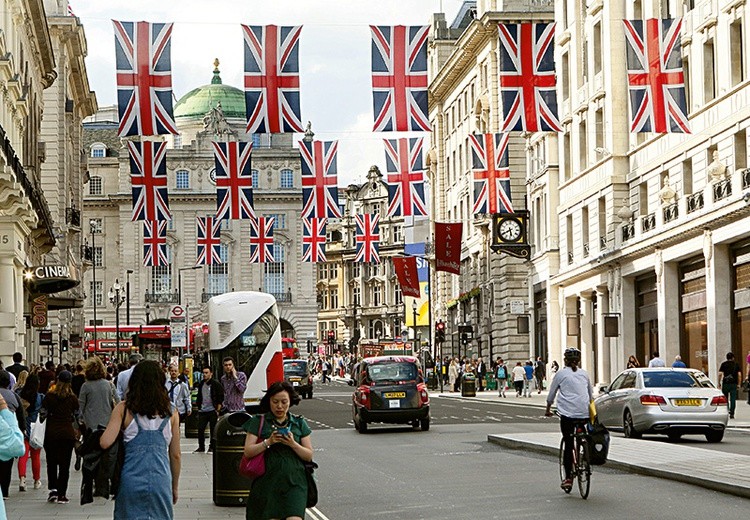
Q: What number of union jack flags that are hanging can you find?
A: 15